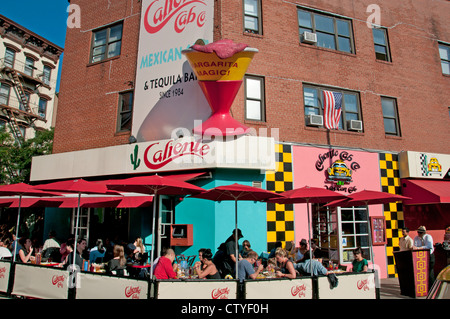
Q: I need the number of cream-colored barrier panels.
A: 6